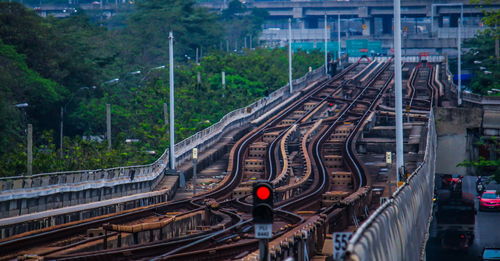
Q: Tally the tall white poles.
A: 6